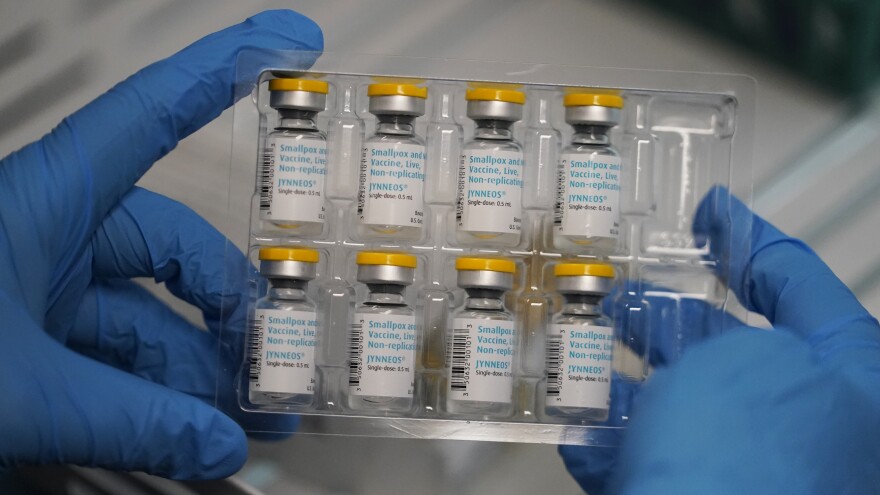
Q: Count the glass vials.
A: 8